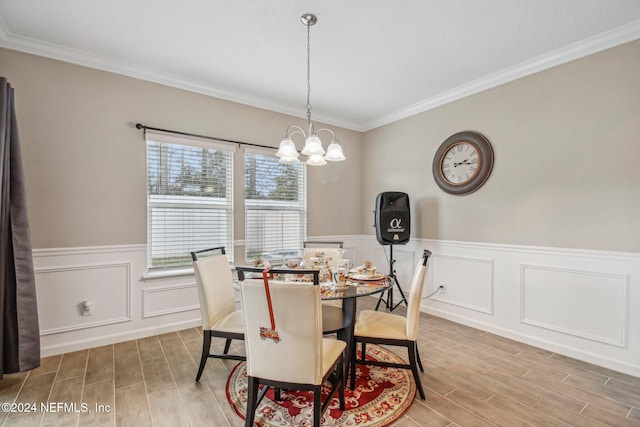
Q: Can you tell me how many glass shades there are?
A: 5